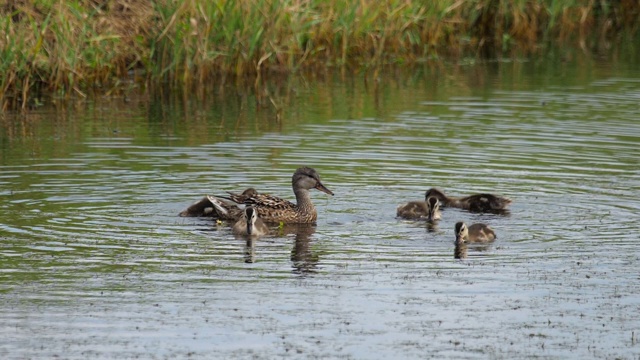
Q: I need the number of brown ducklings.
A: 5